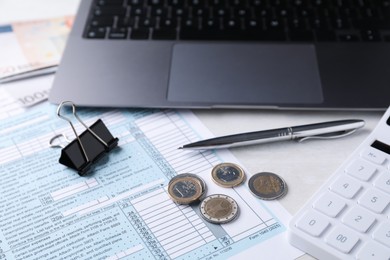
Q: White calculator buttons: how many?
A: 11